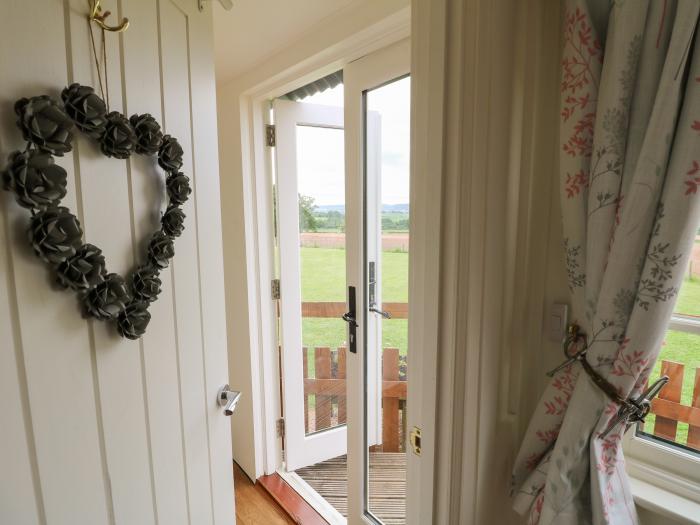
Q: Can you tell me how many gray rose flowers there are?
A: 14